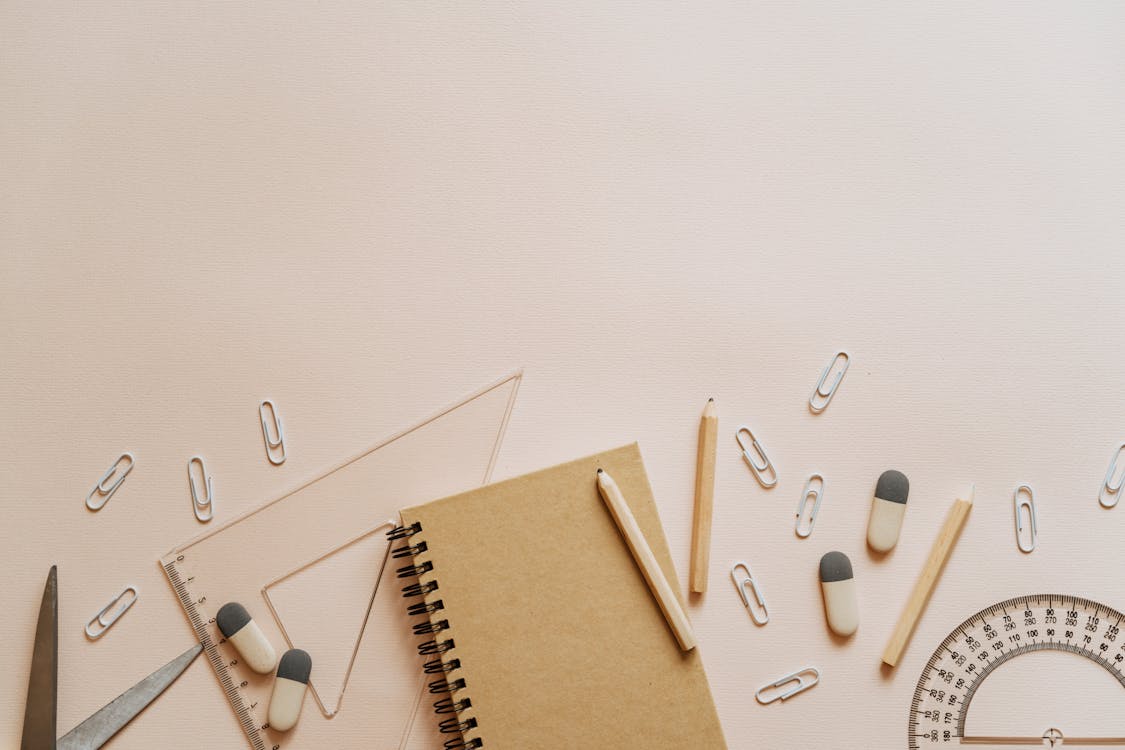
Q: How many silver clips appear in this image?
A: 11